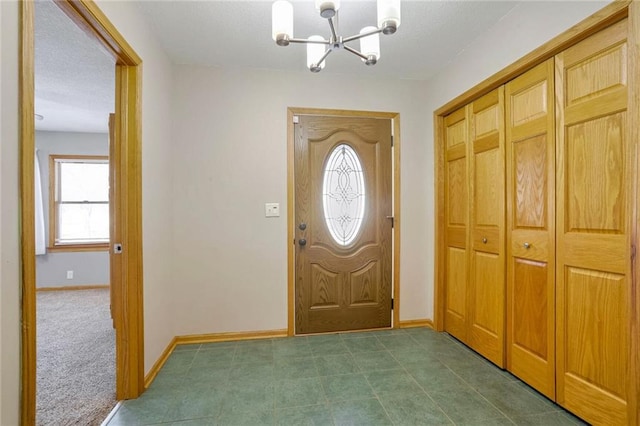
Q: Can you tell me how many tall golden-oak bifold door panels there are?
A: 4